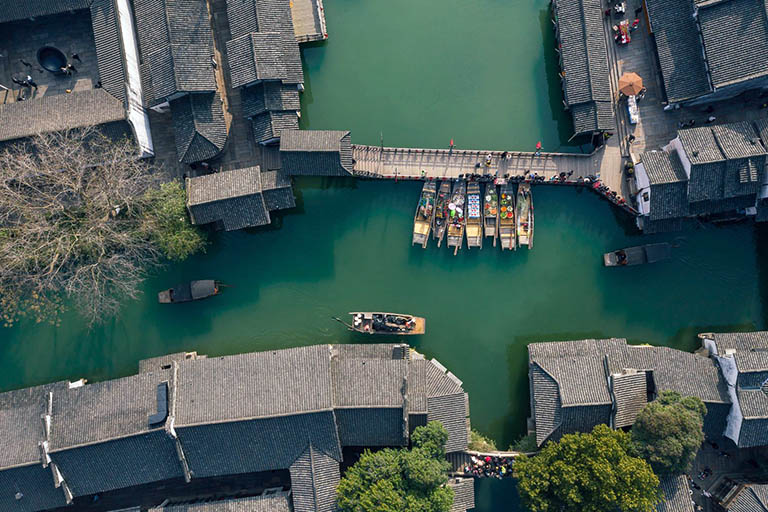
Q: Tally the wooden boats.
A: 10